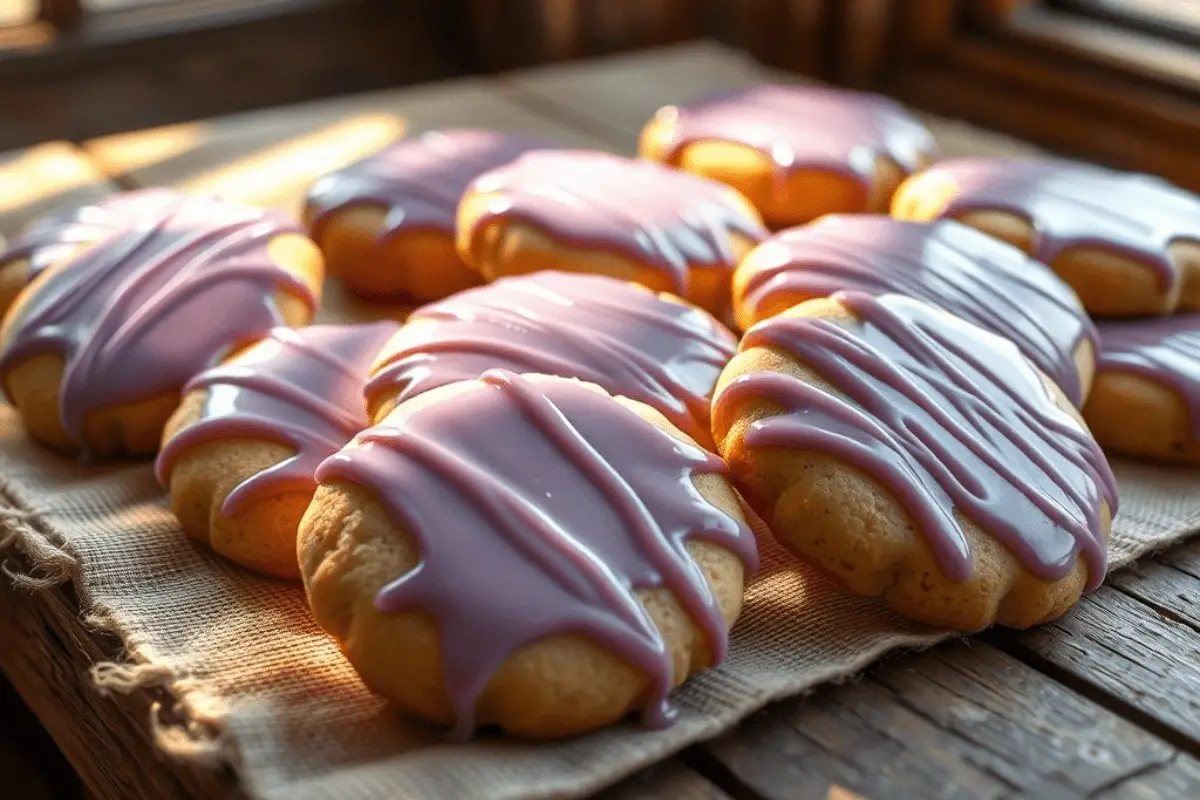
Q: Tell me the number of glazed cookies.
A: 12